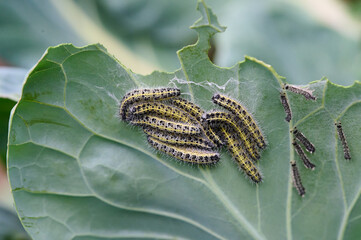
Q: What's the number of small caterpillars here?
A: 6